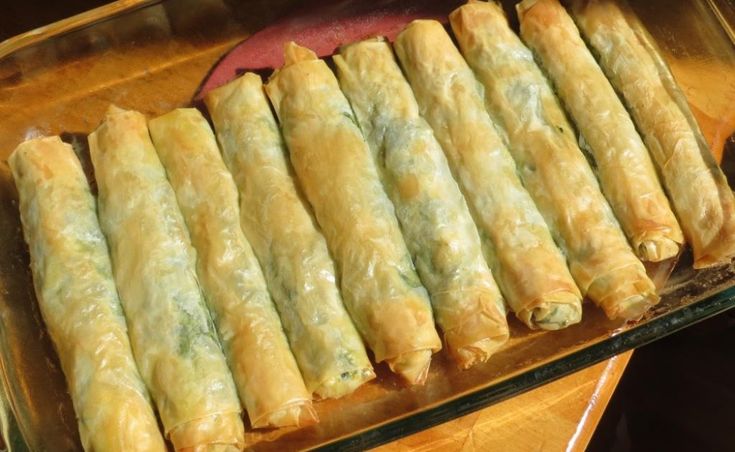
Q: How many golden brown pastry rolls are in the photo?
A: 10